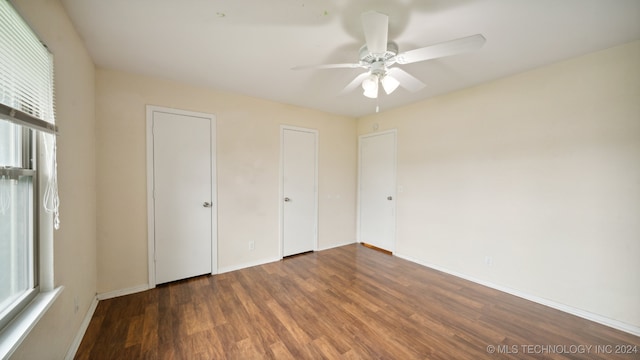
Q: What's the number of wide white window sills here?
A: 1